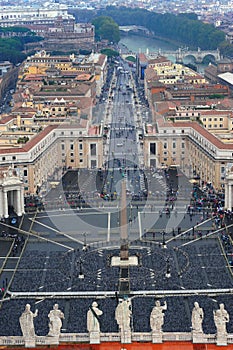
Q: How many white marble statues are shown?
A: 7